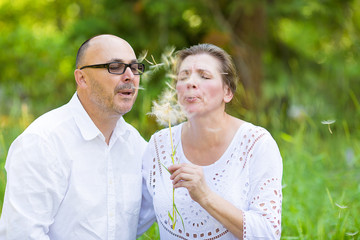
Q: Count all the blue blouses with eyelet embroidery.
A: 0